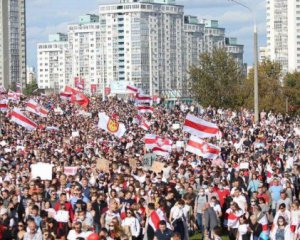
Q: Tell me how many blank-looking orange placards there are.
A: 3